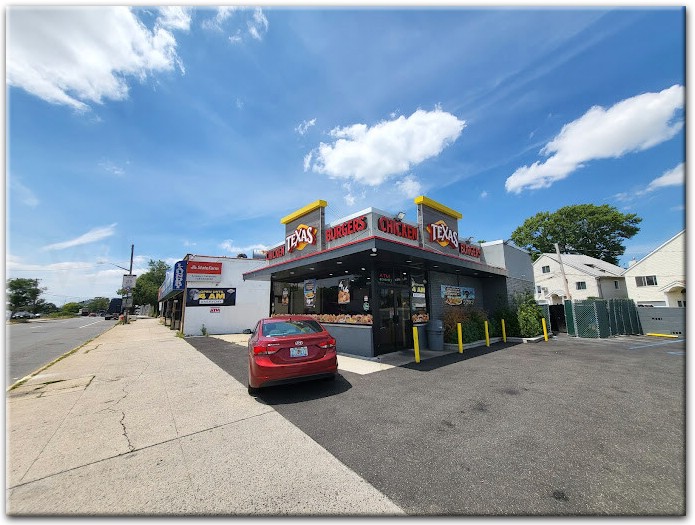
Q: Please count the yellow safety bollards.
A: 5